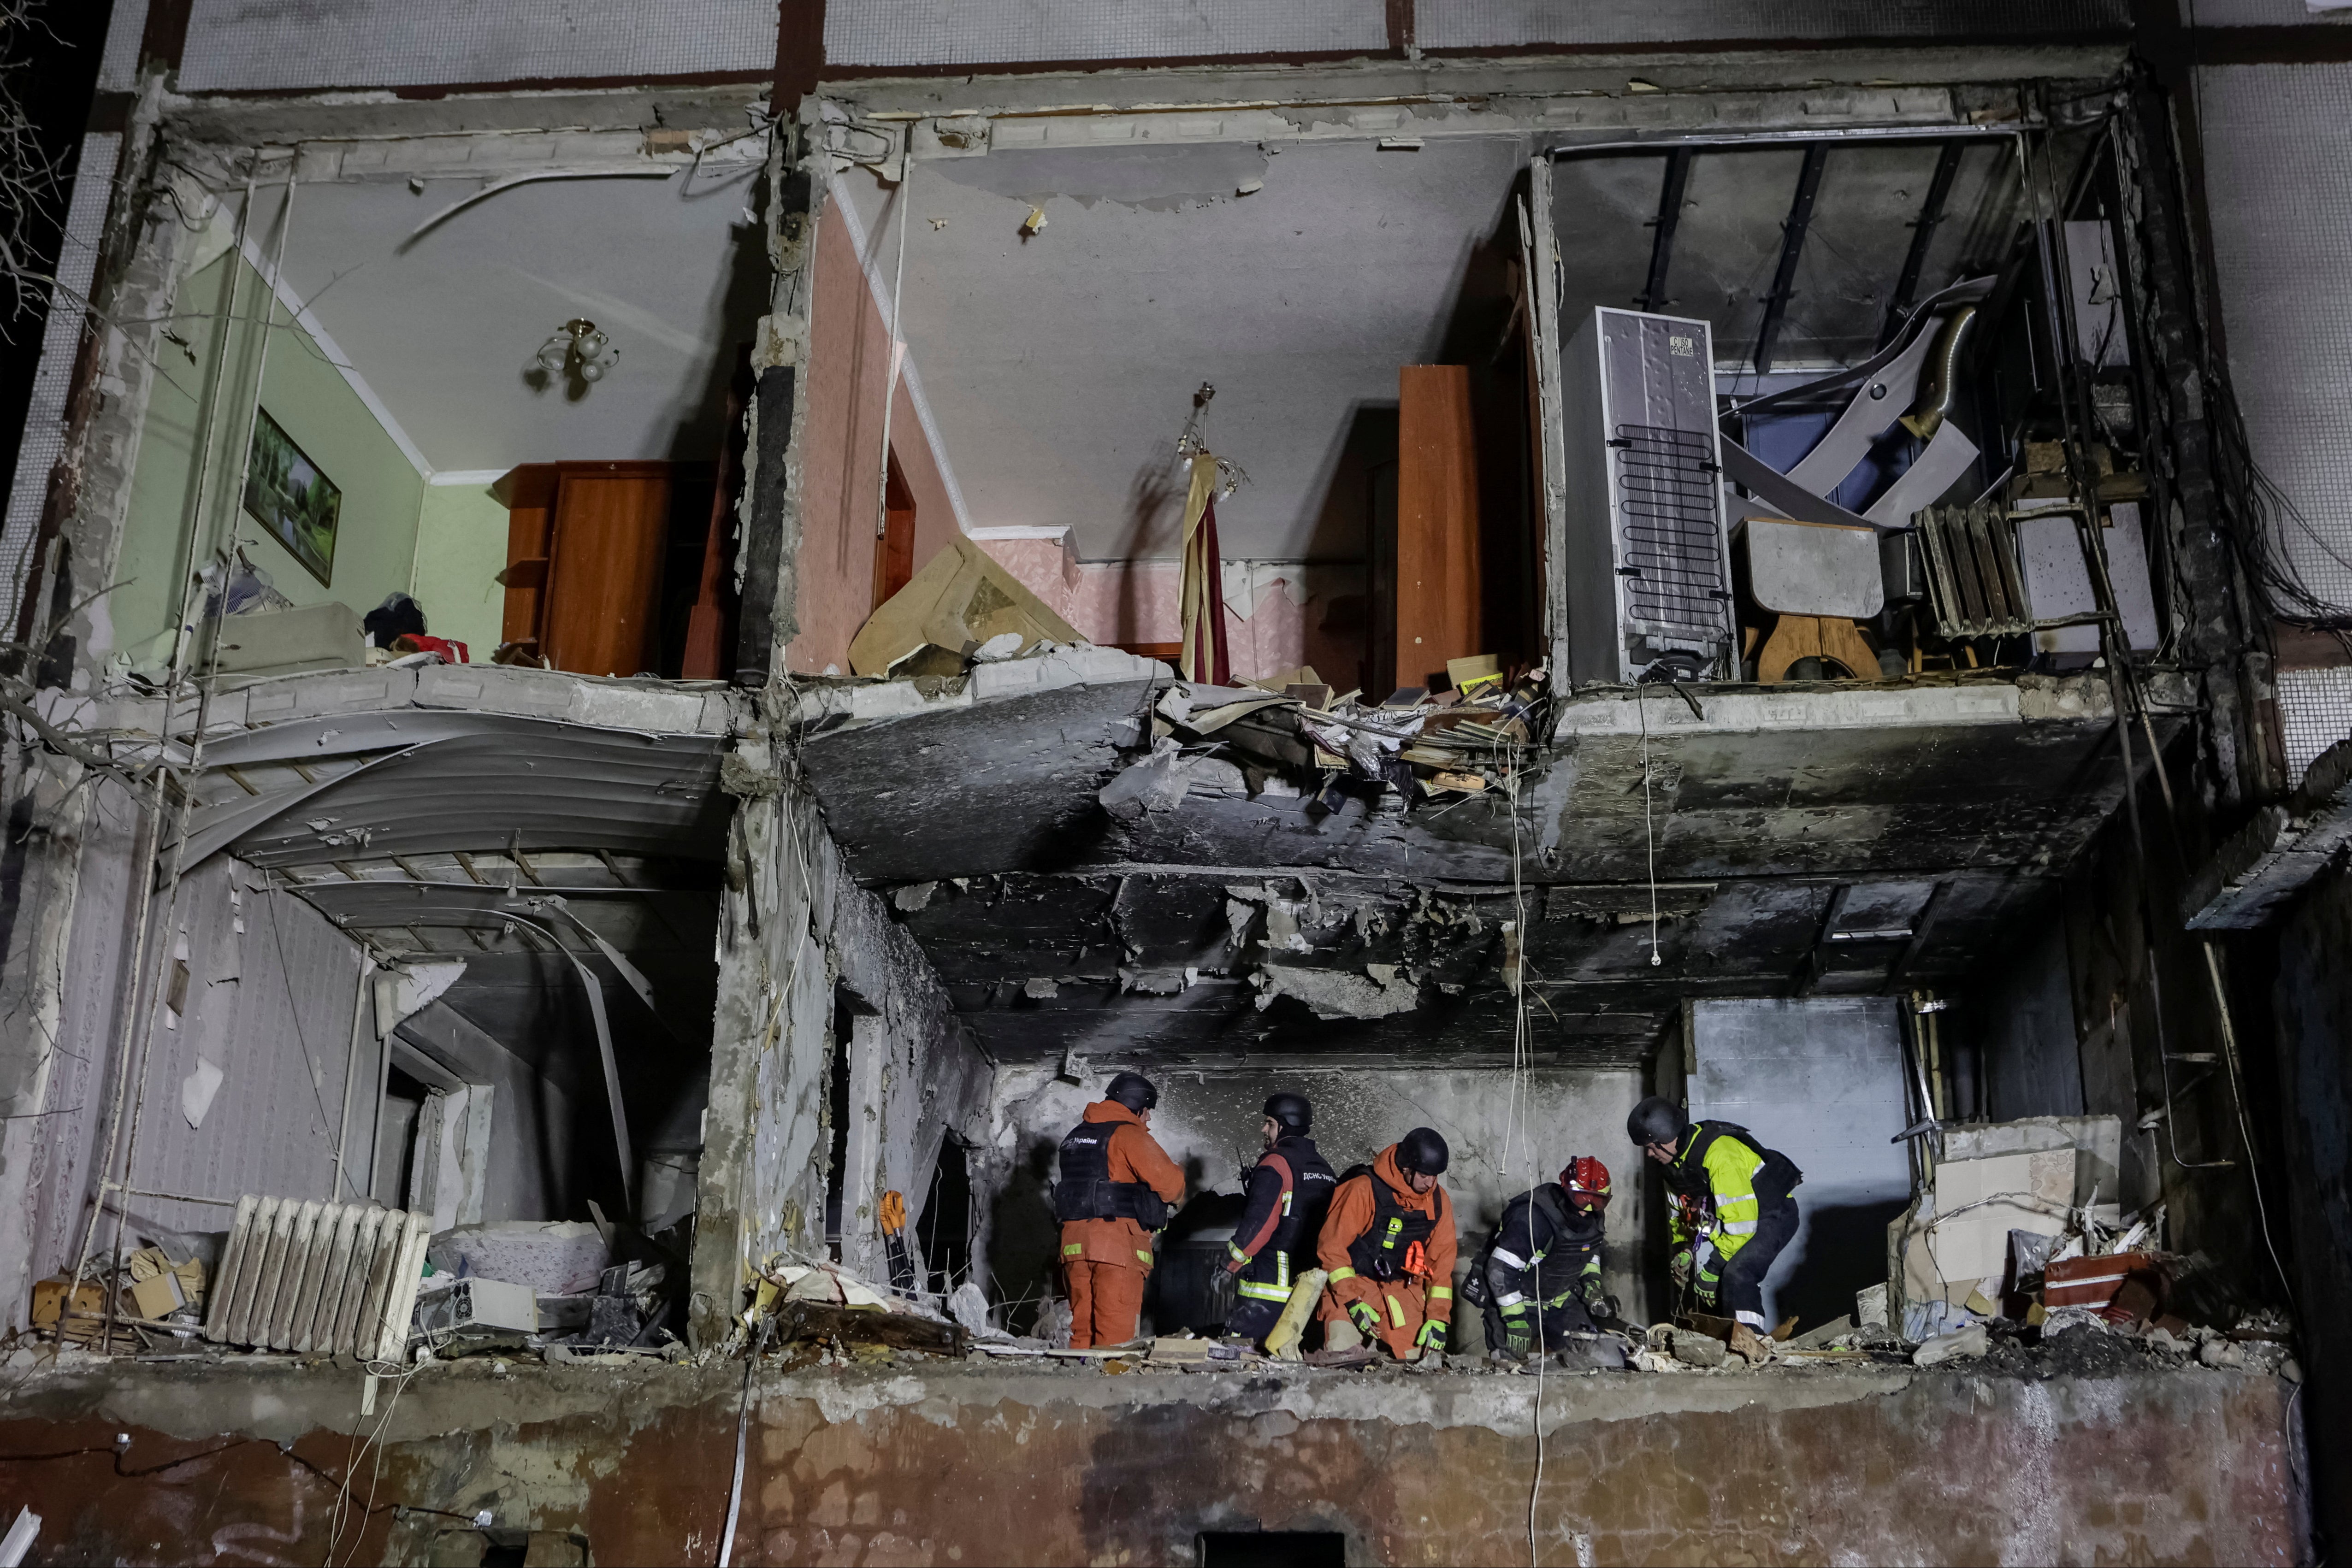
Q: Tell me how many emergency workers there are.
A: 5